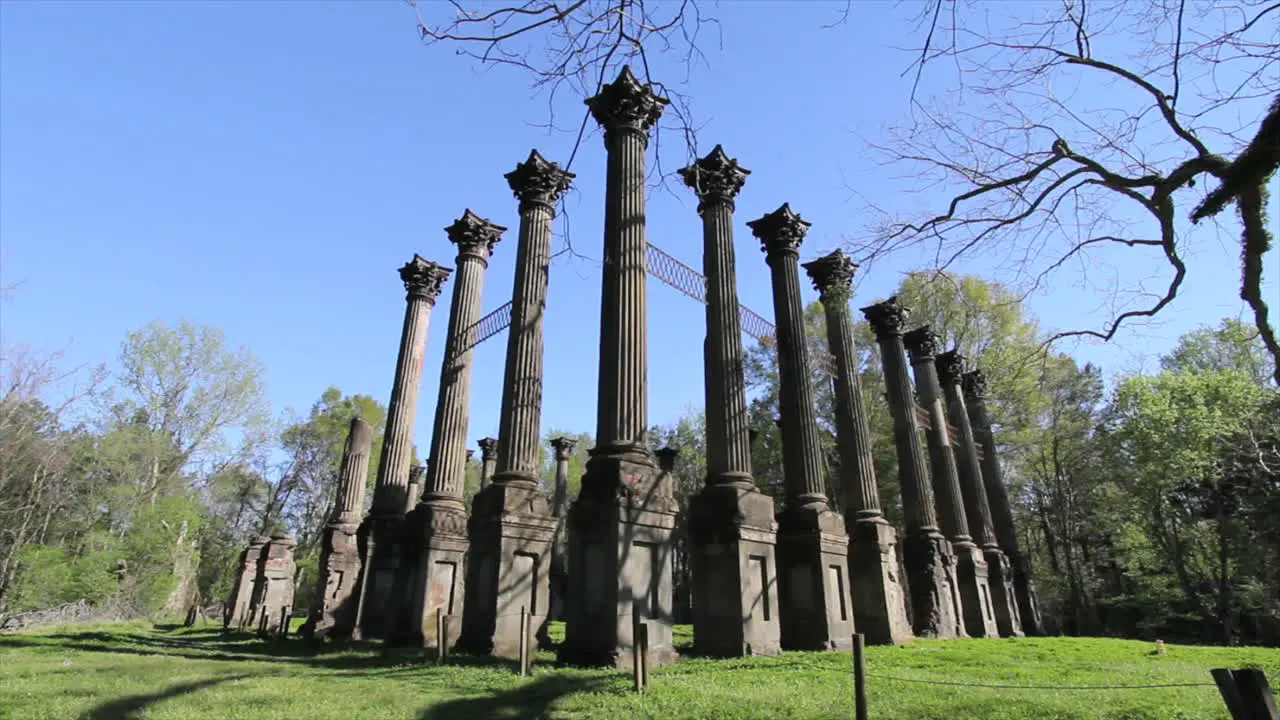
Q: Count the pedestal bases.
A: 14